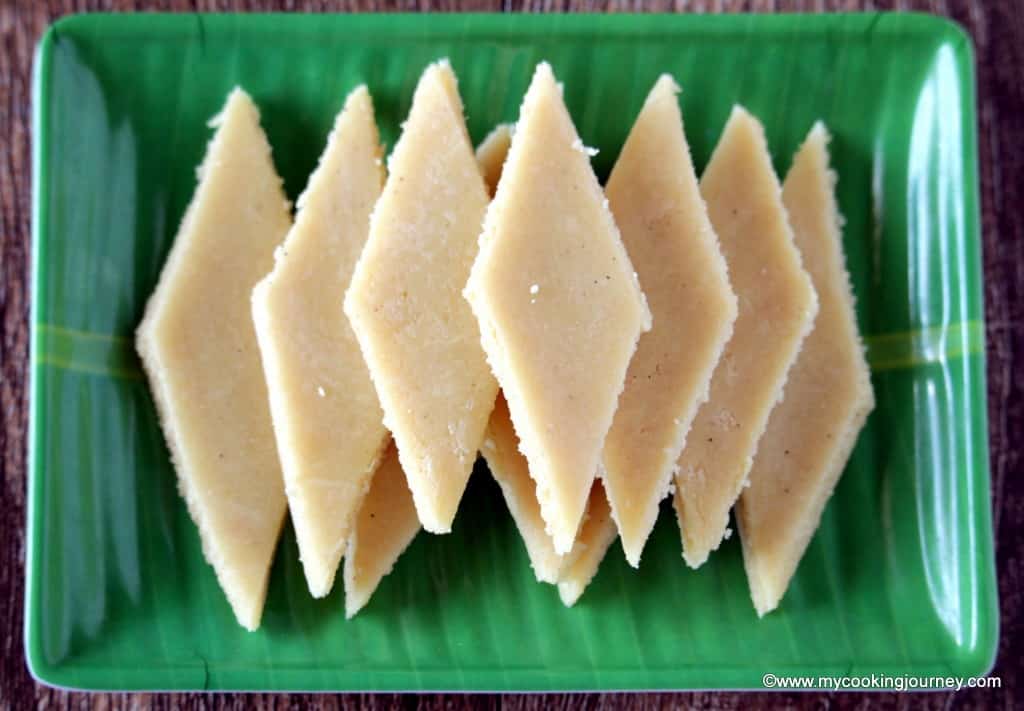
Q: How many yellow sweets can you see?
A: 10